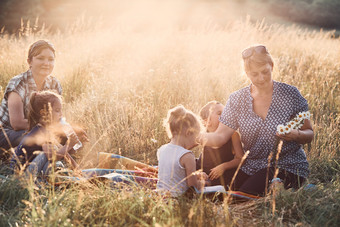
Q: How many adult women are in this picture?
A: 2